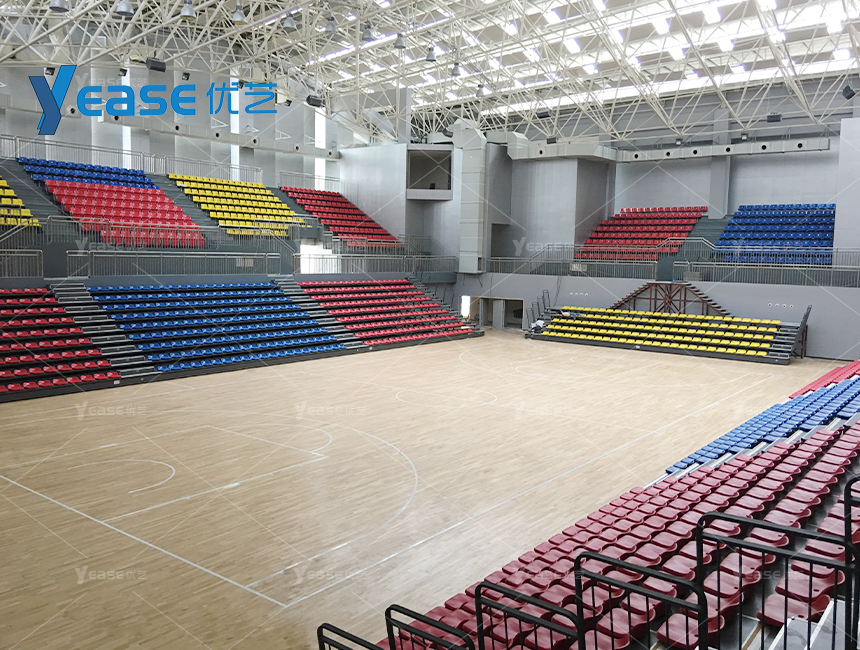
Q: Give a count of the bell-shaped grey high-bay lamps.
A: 11